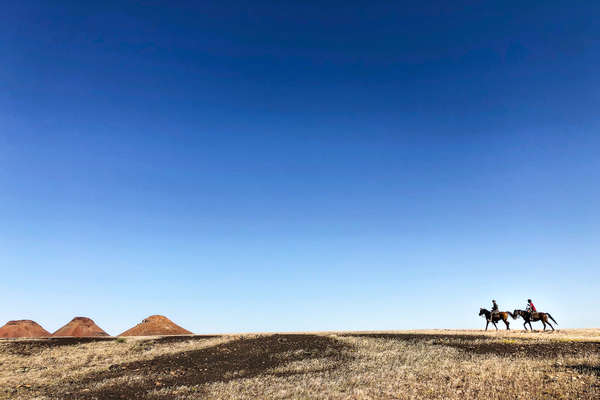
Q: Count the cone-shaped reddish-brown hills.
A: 3